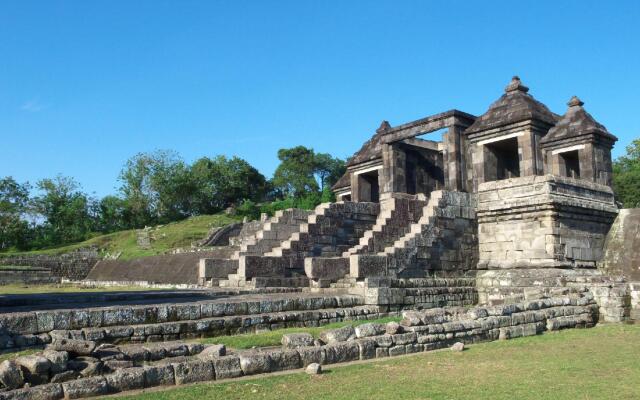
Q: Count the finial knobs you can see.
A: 3